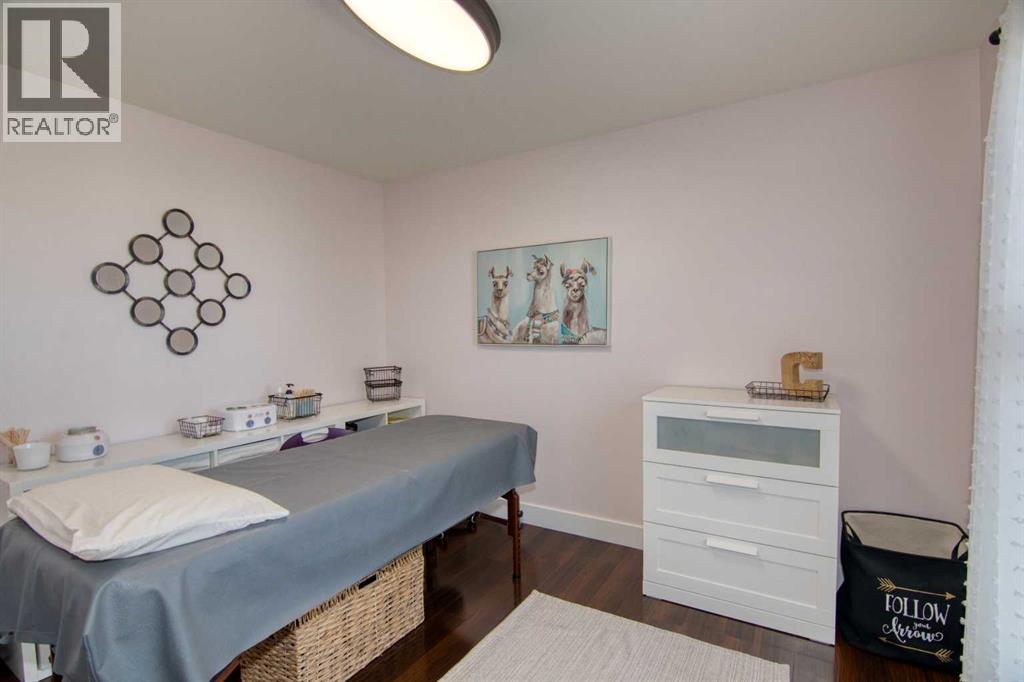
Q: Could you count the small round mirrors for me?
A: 9